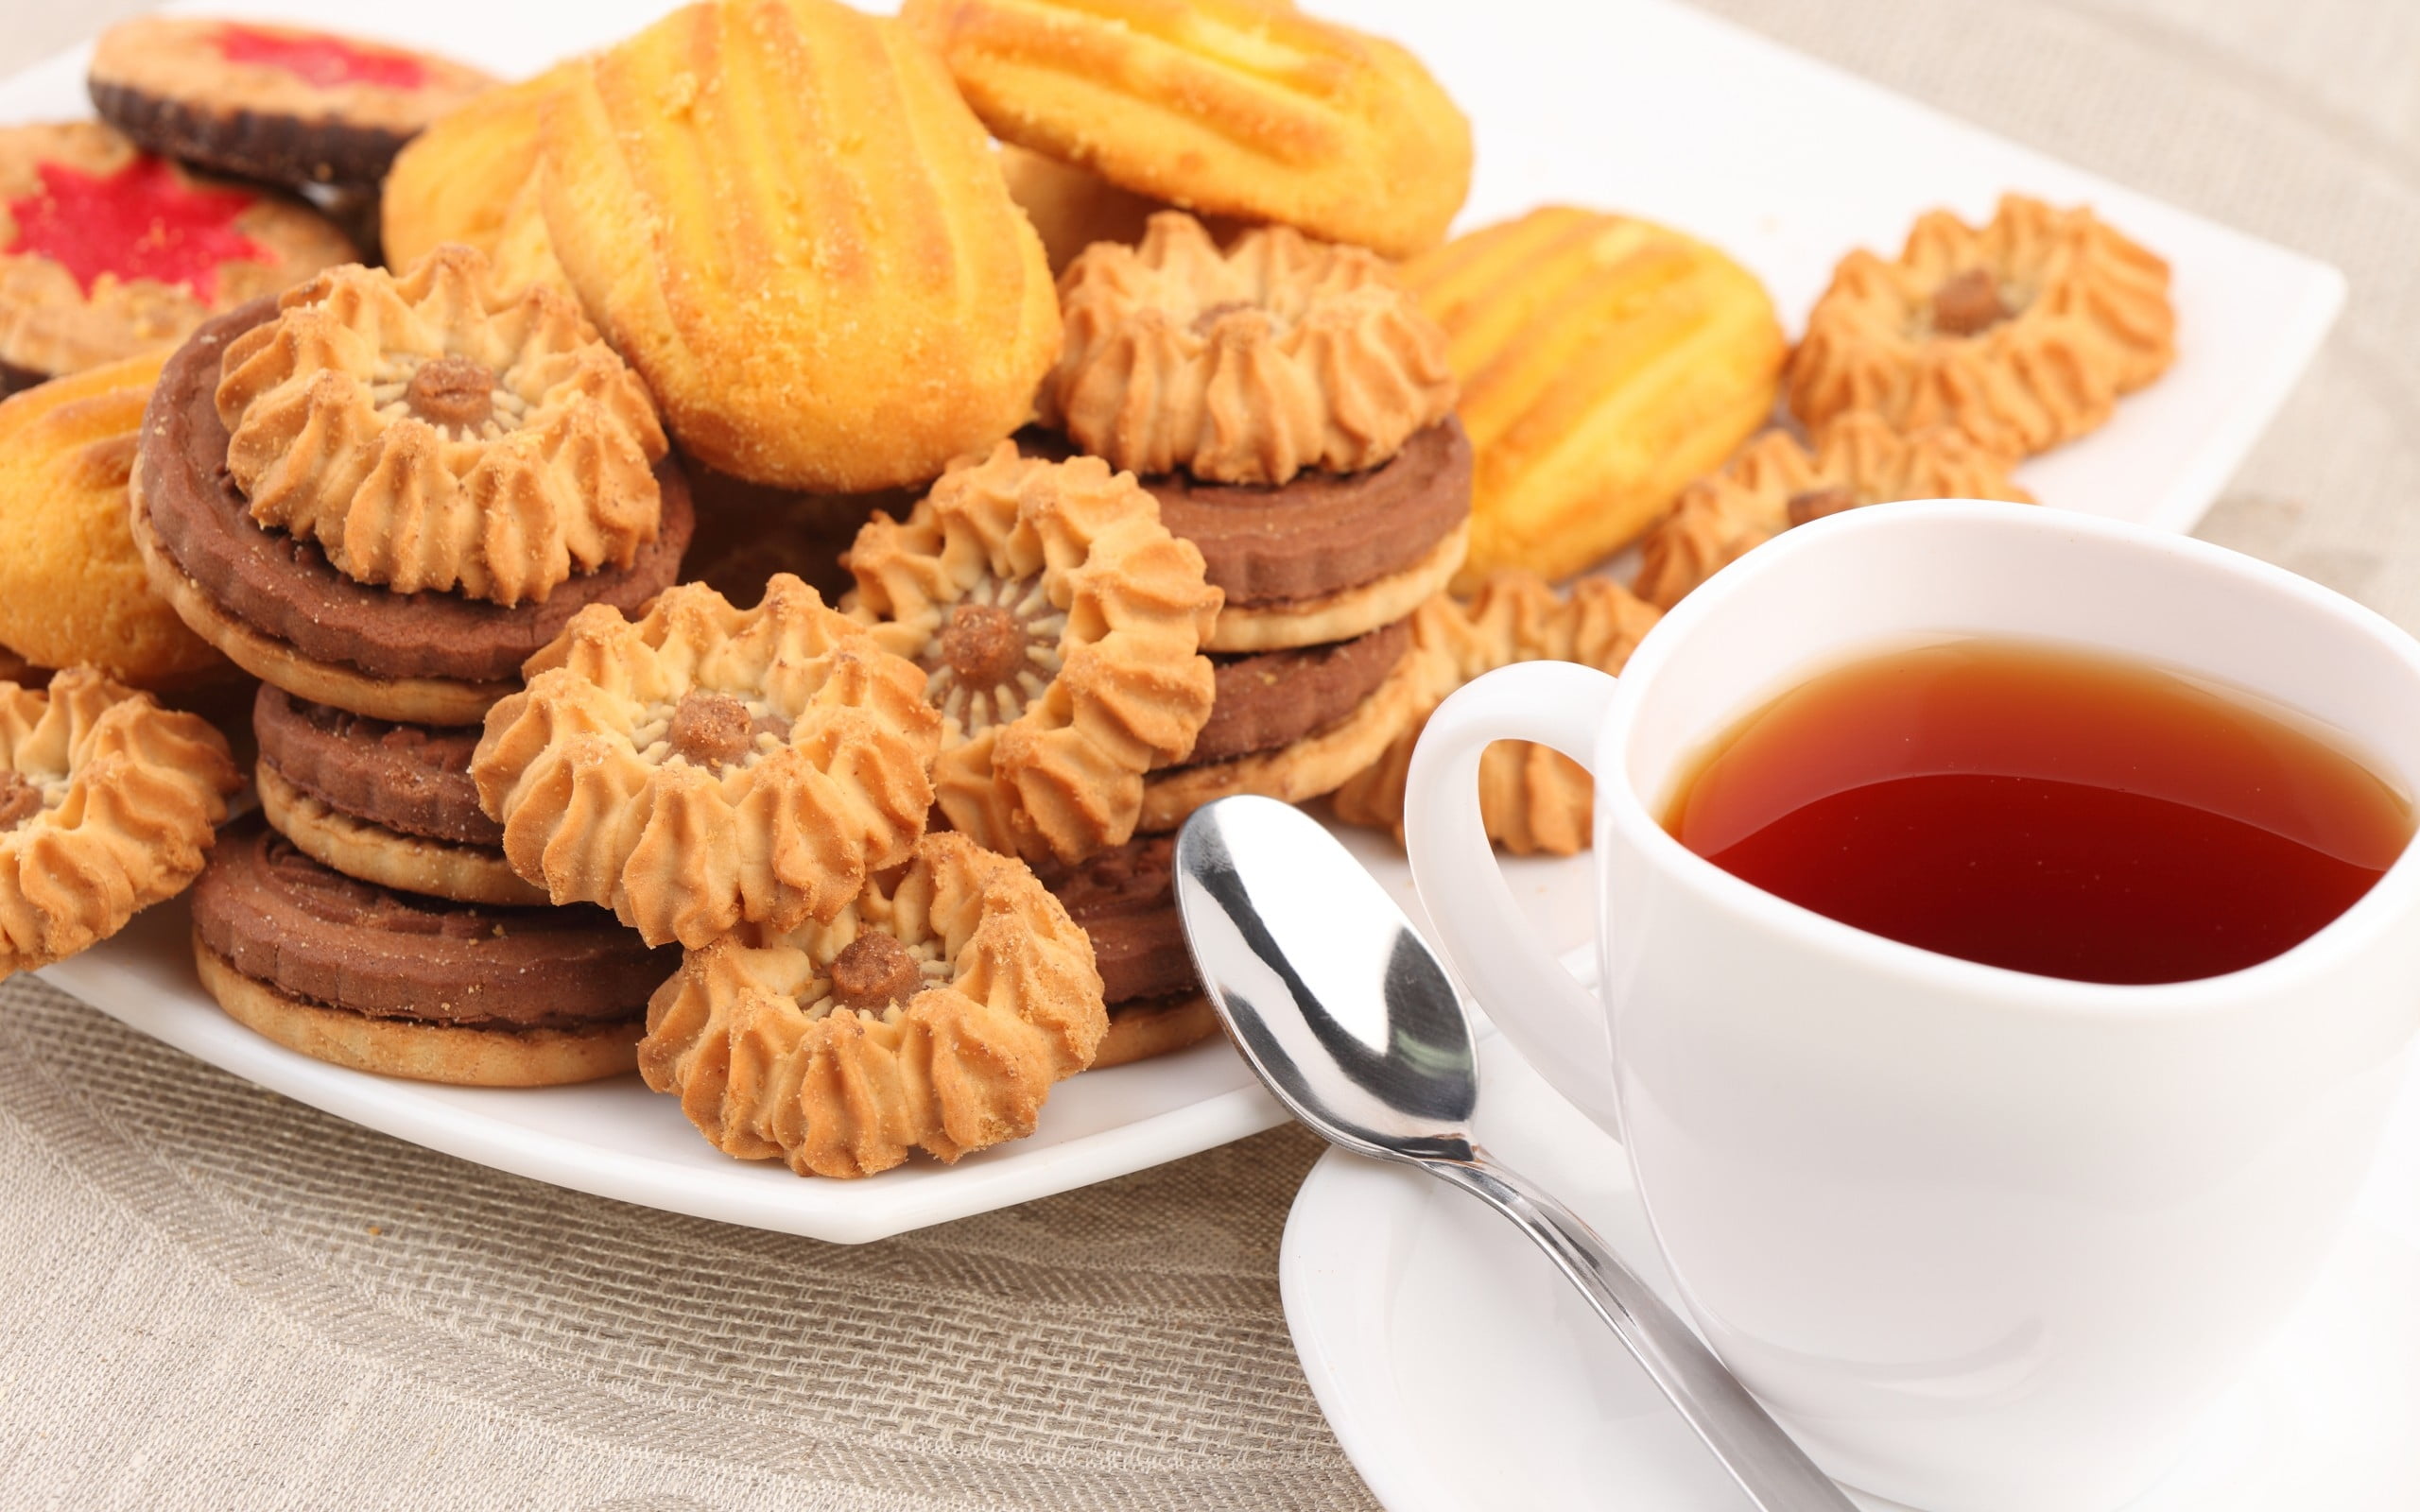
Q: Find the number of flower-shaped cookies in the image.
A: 9